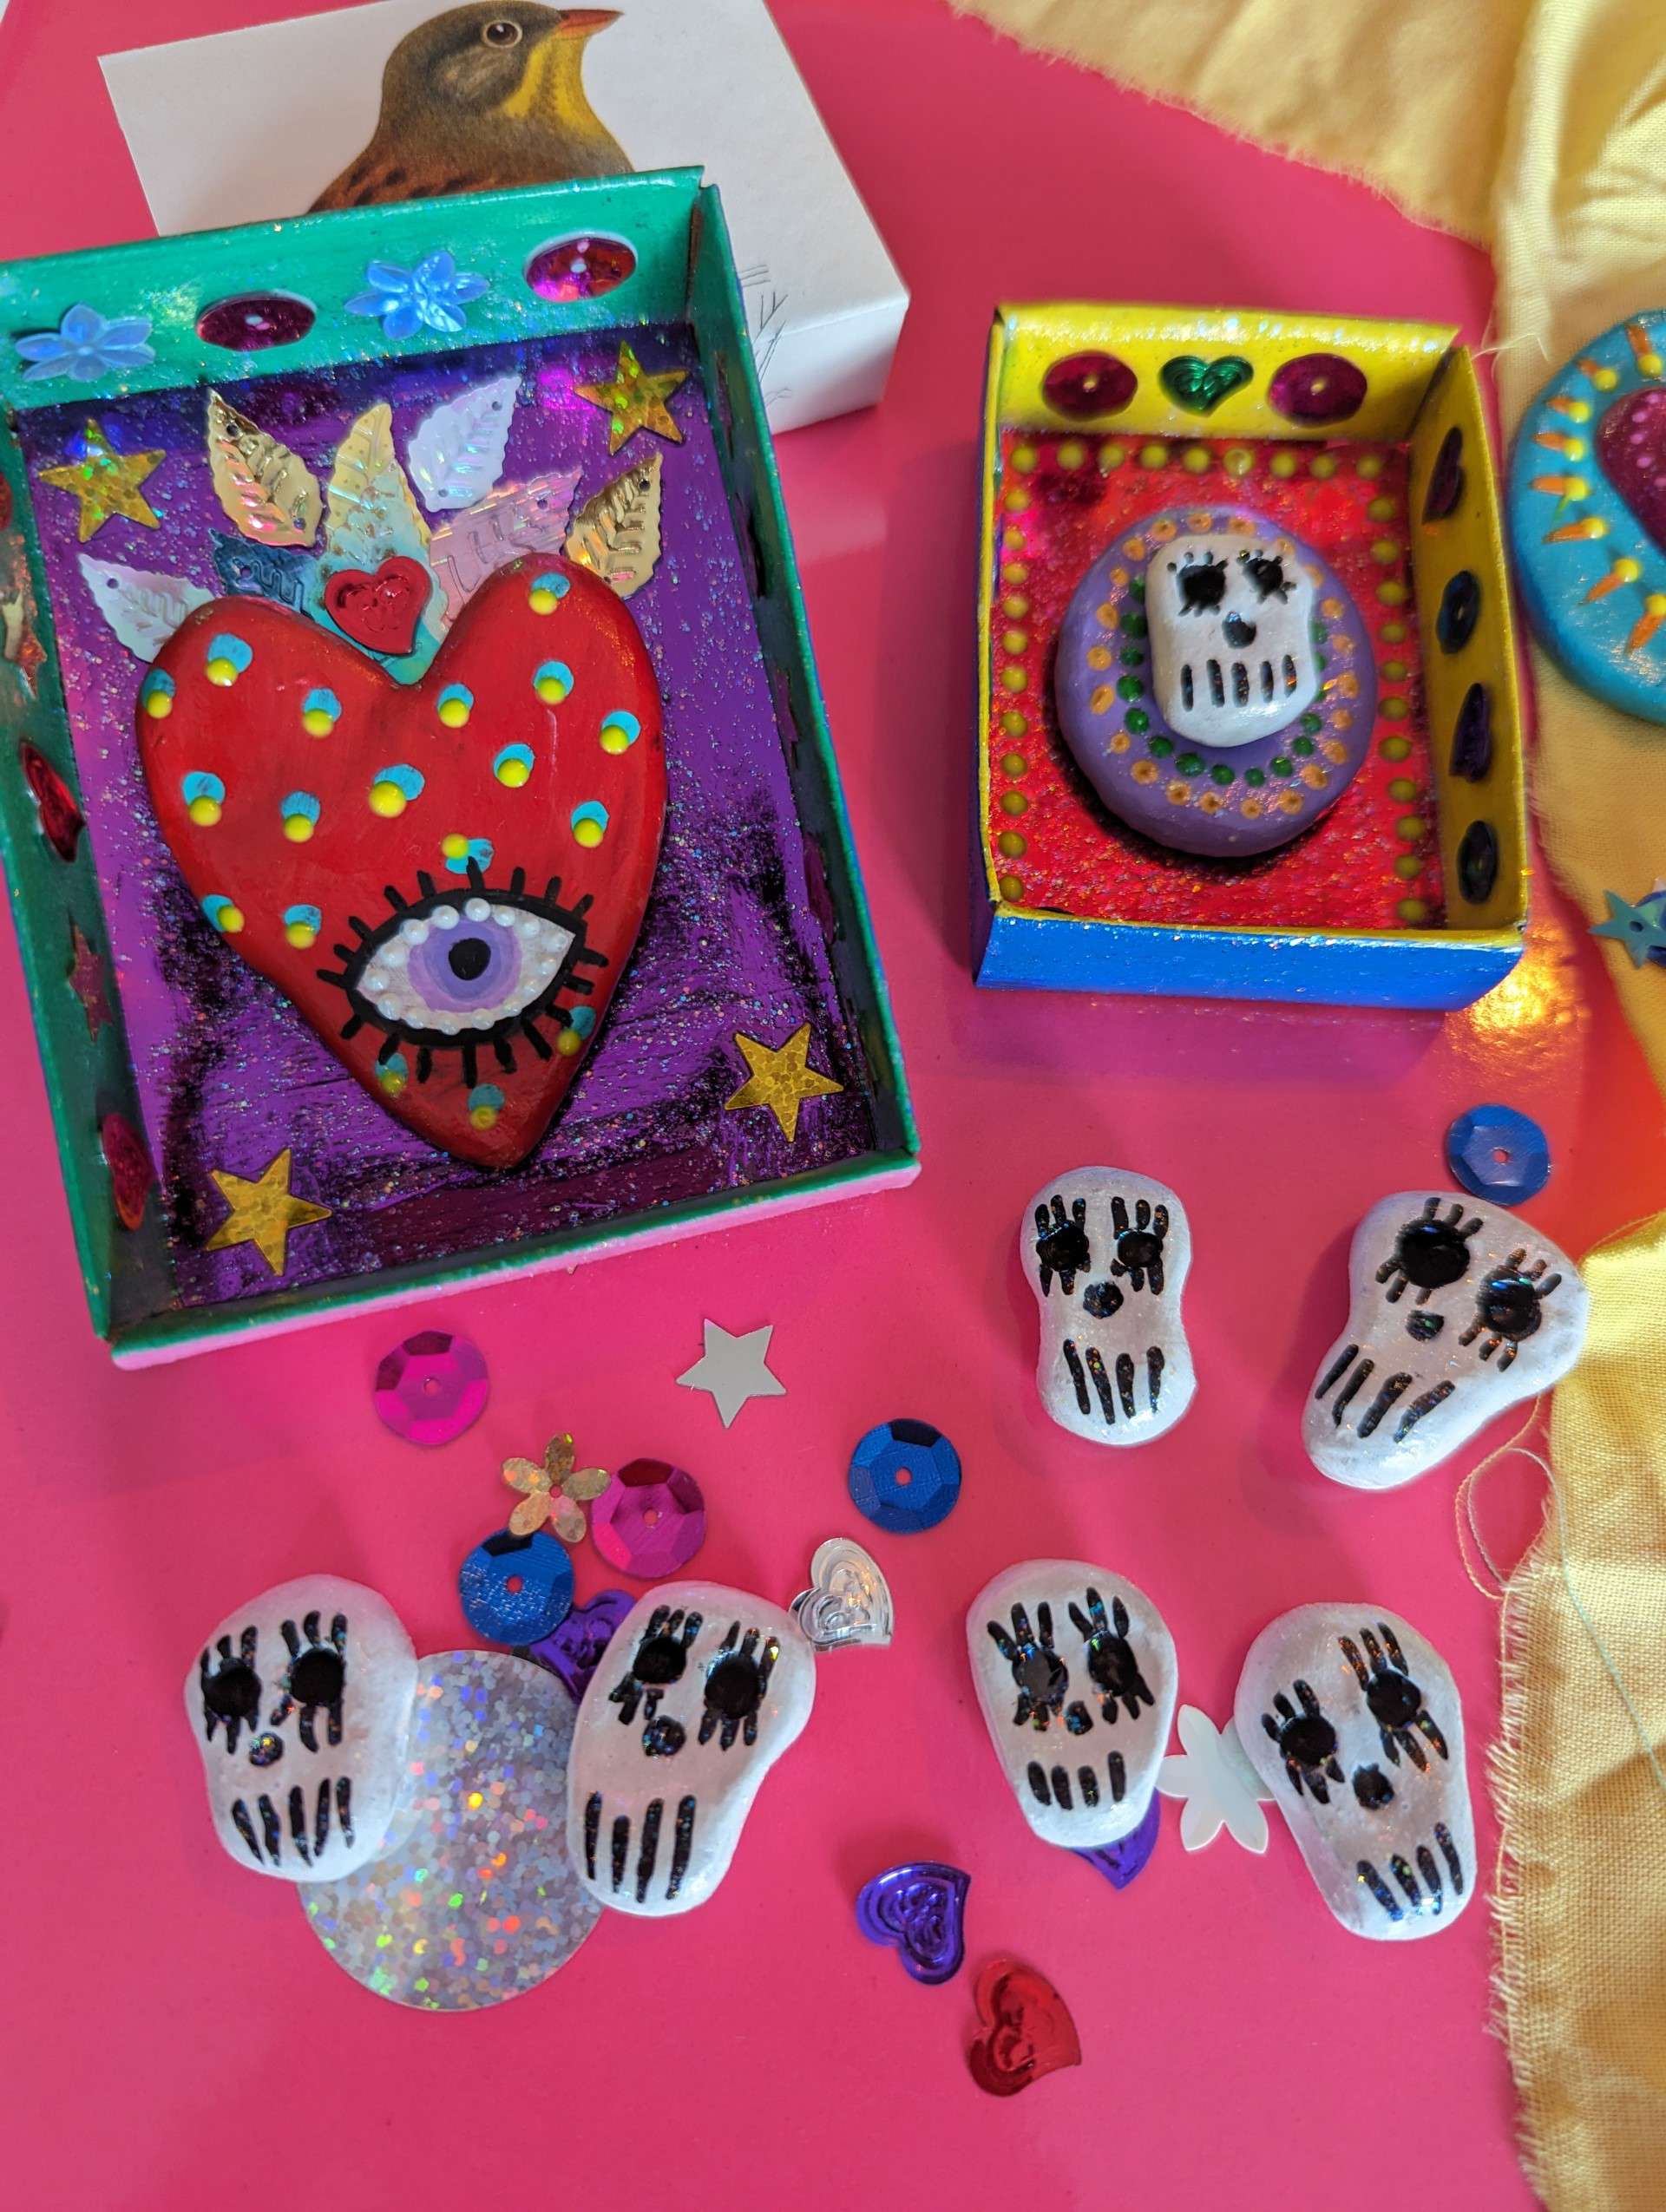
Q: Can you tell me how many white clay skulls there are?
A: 7